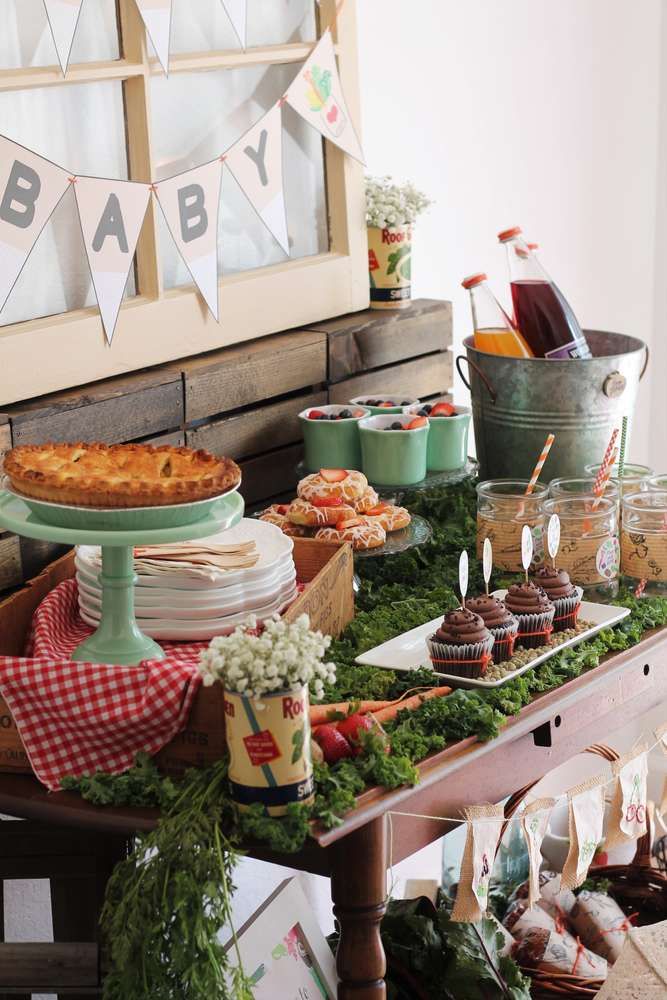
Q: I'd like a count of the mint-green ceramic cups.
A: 4